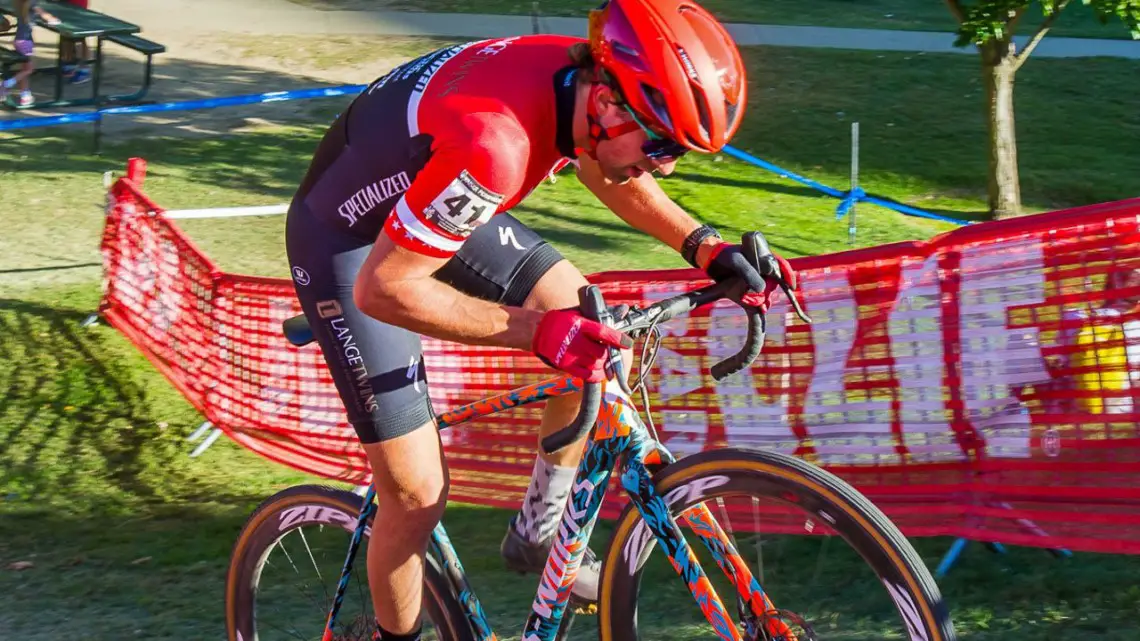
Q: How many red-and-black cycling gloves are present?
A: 2